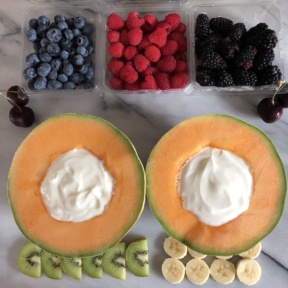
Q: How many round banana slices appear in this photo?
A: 8